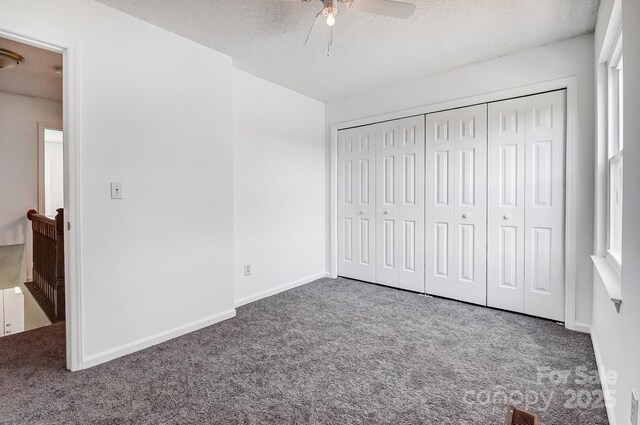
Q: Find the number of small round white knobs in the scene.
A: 4